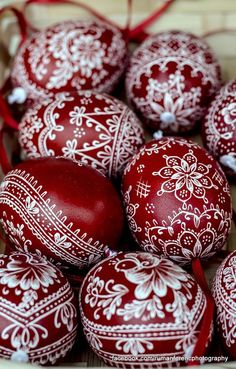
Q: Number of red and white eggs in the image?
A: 9